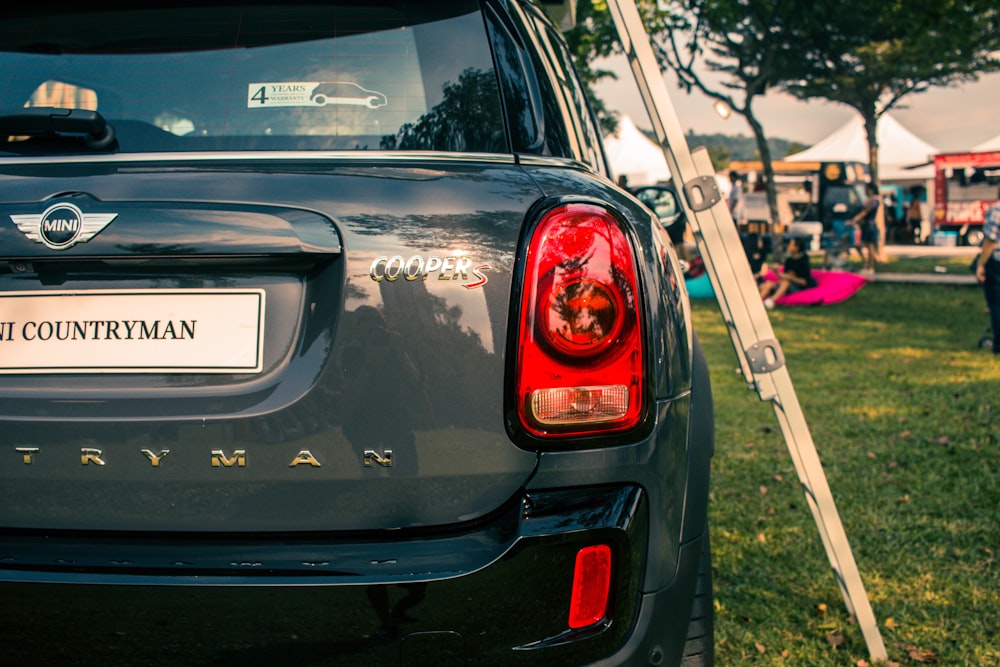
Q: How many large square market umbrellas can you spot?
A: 3